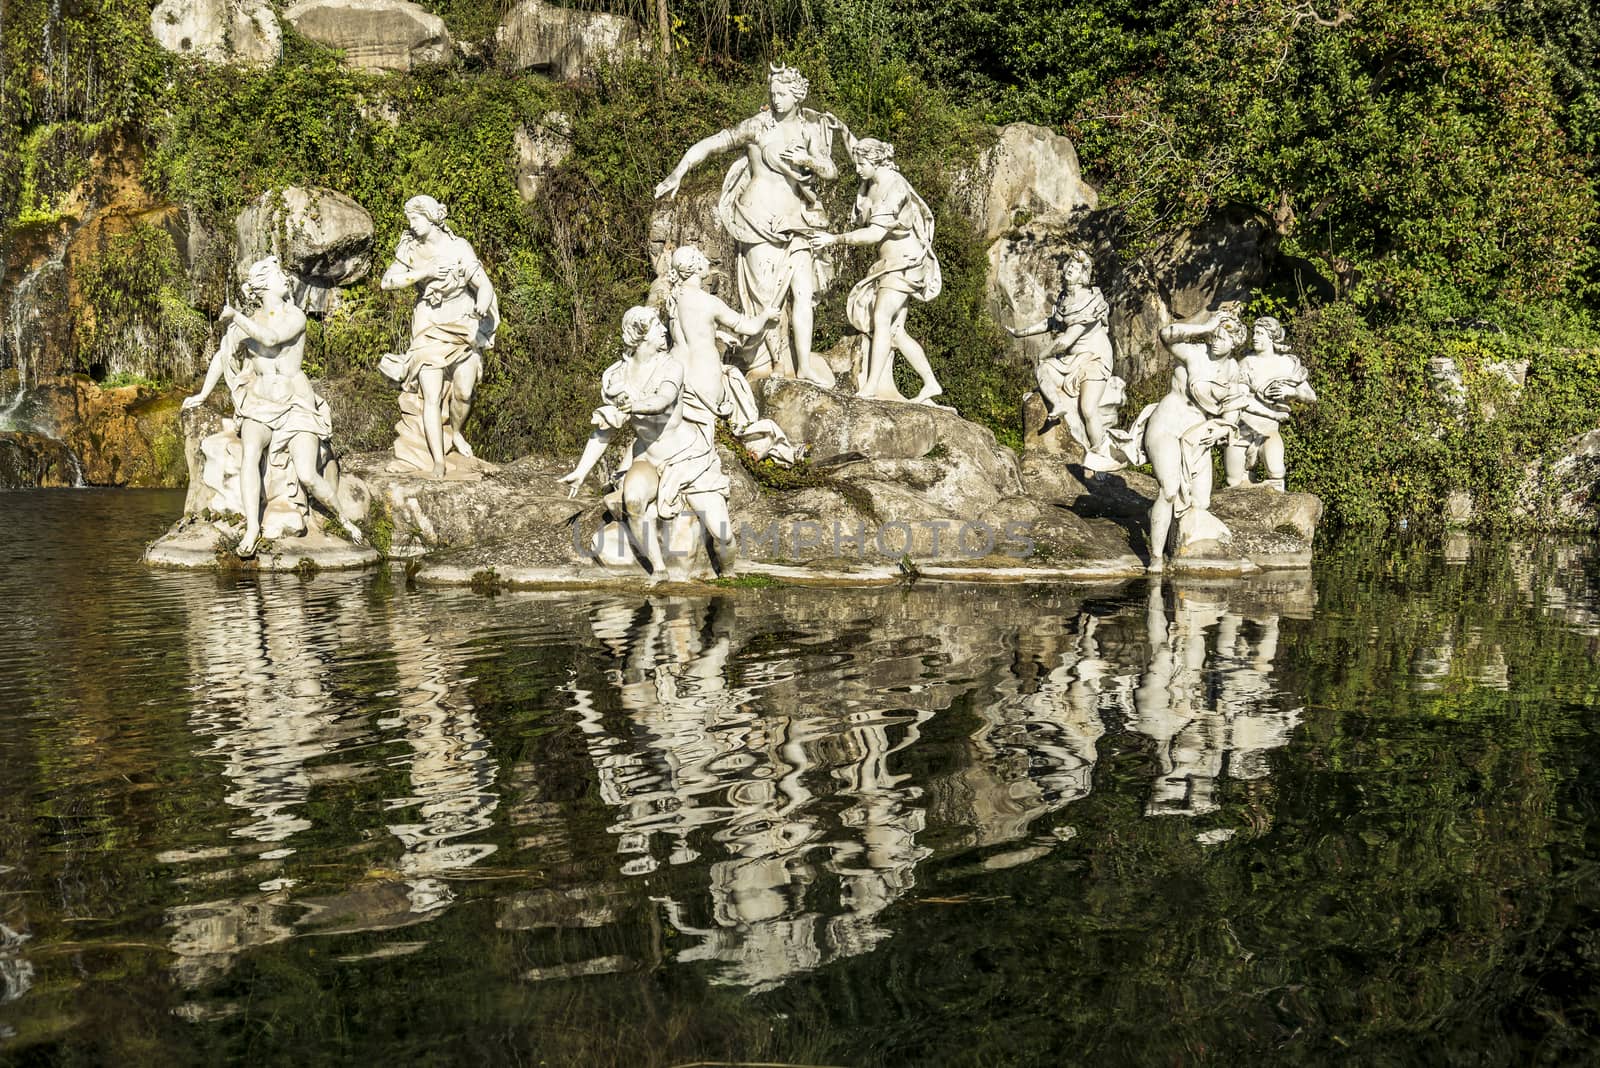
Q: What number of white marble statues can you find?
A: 9